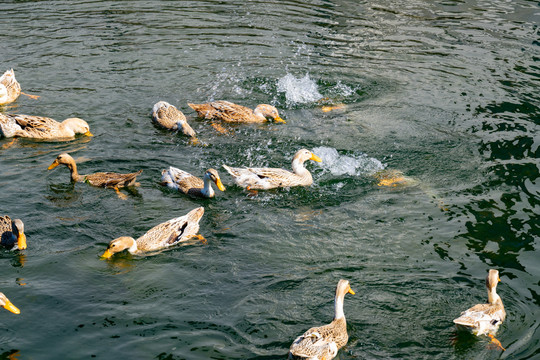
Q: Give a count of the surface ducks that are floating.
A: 12